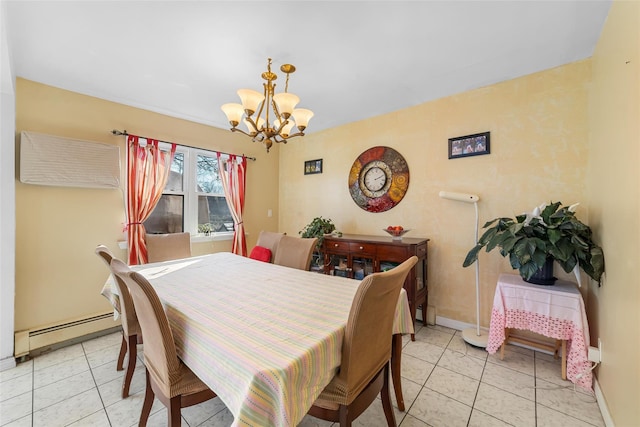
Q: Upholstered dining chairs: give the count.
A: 6